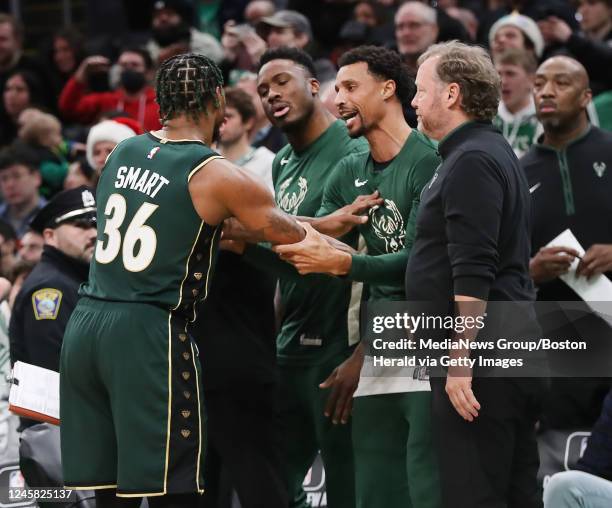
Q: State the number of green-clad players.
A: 3